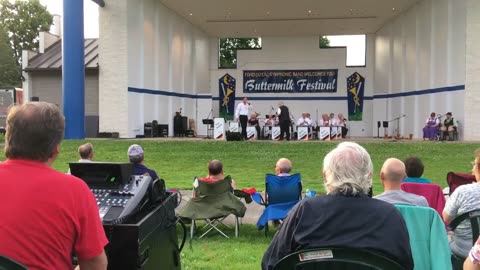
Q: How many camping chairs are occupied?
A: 2